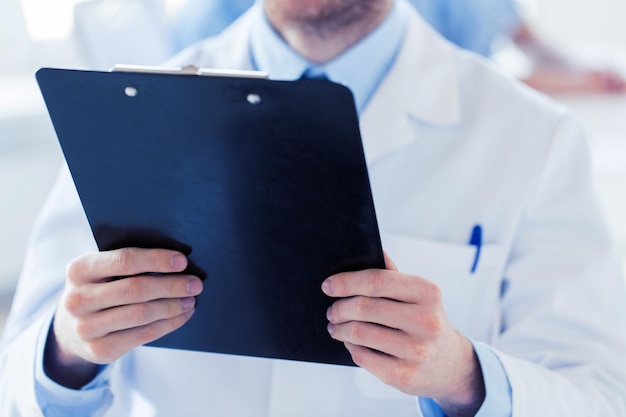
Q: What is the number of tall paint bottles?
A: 0